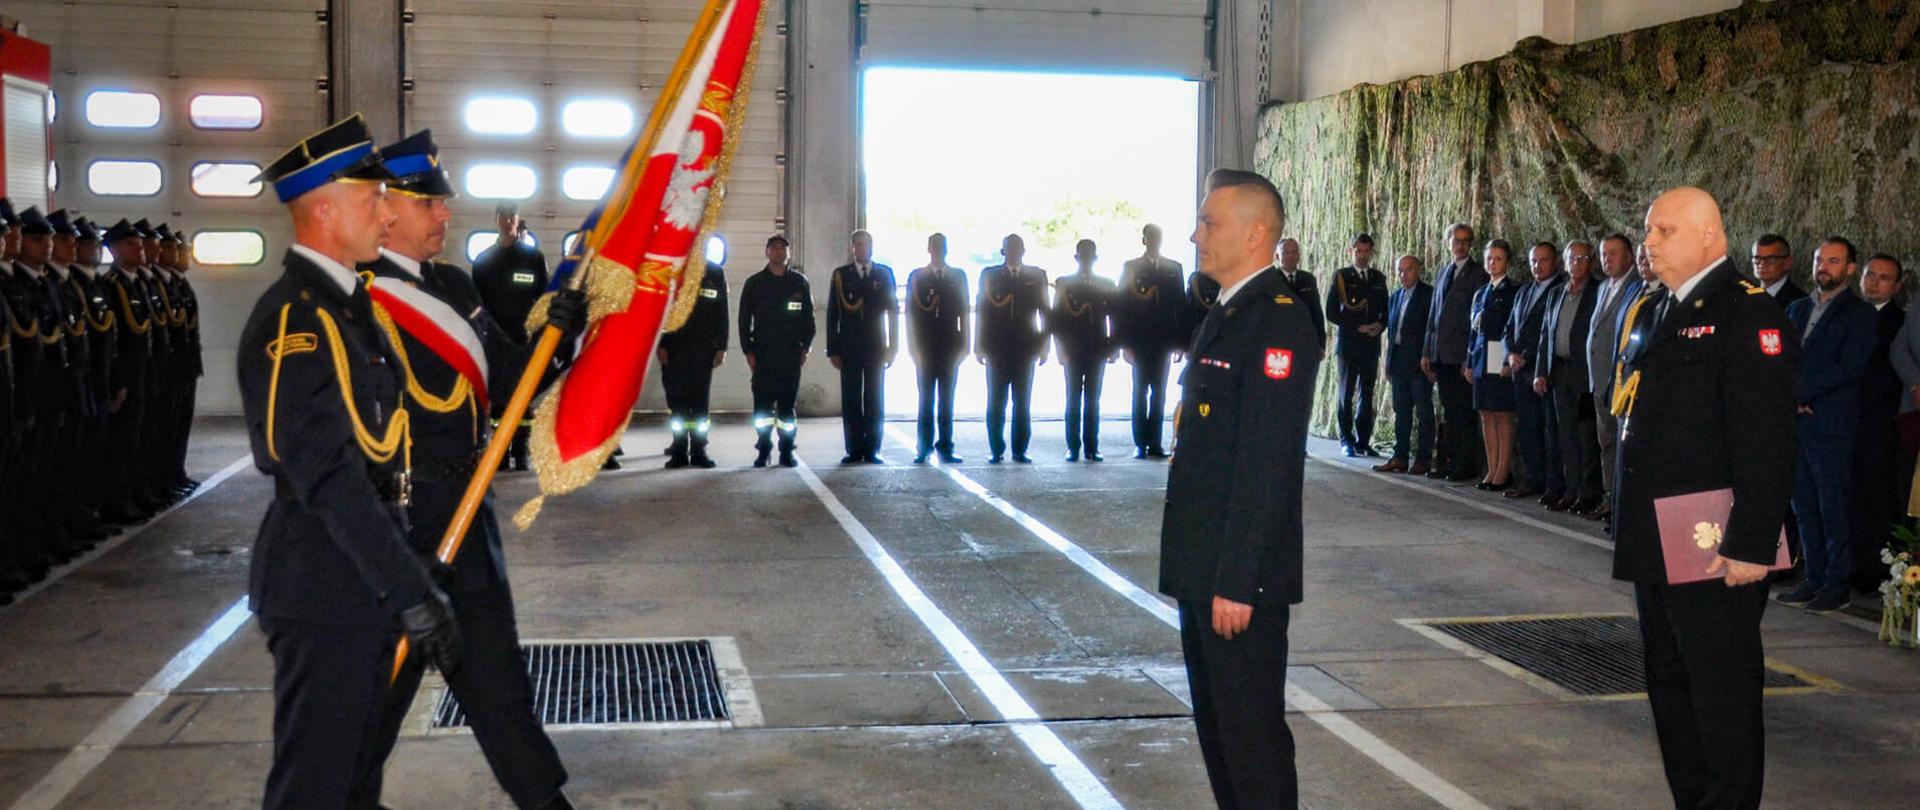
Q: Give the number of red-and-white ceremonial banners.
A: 1